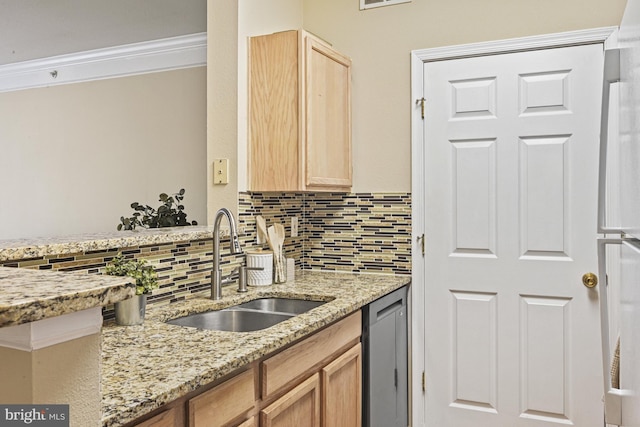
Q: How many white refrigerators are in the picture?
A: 1